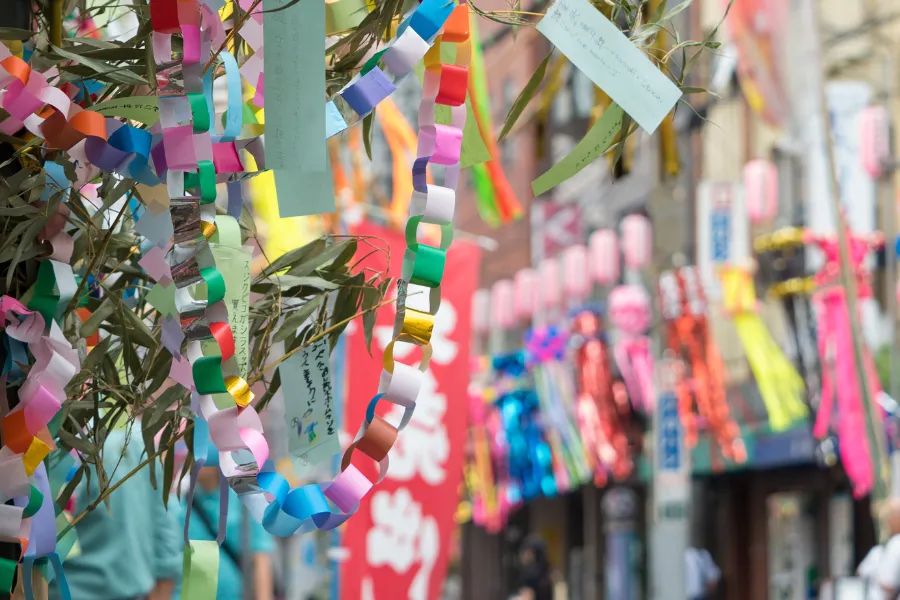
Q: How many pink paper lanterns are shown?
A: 9